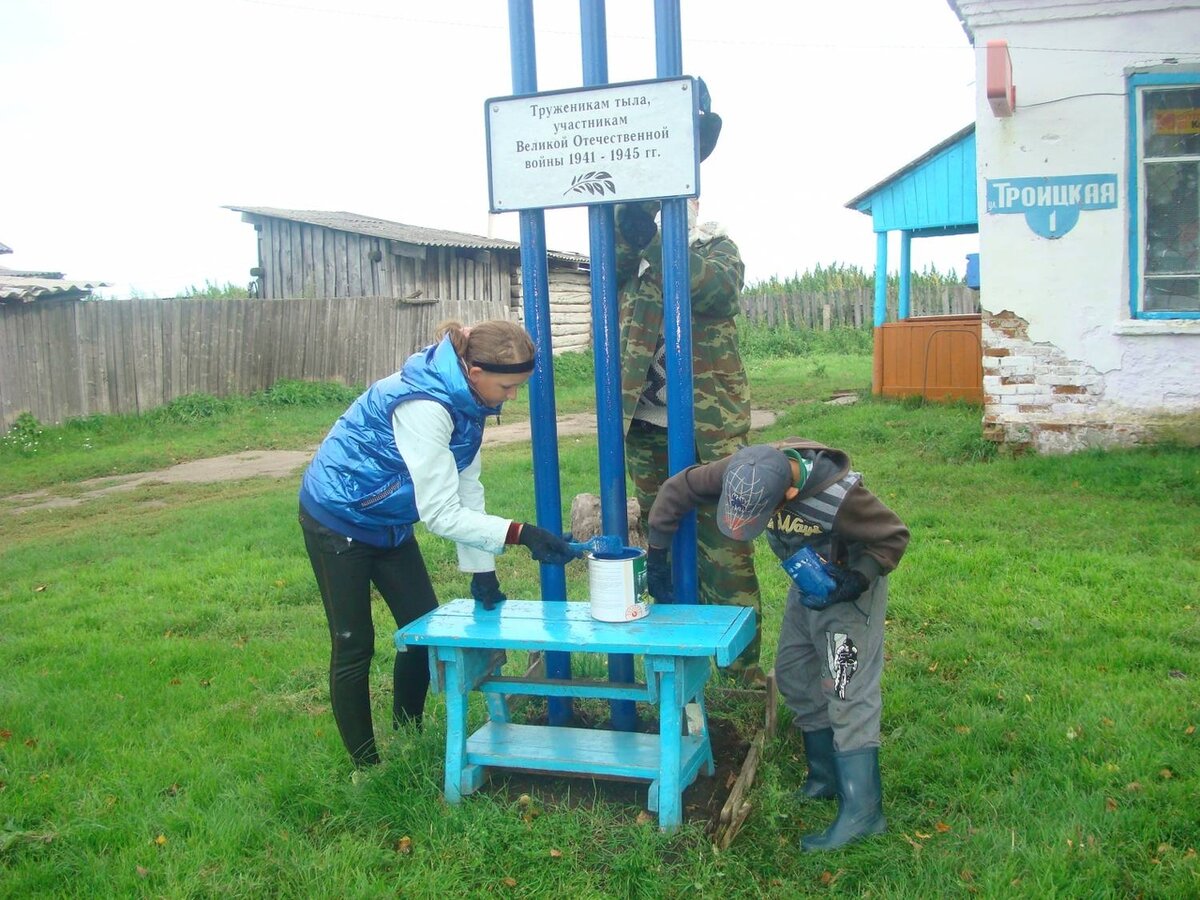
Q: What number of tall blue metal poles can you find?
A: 3